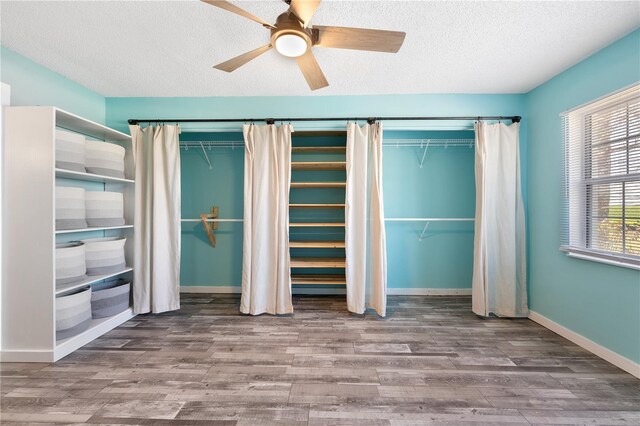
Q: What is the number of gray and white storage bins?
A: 8